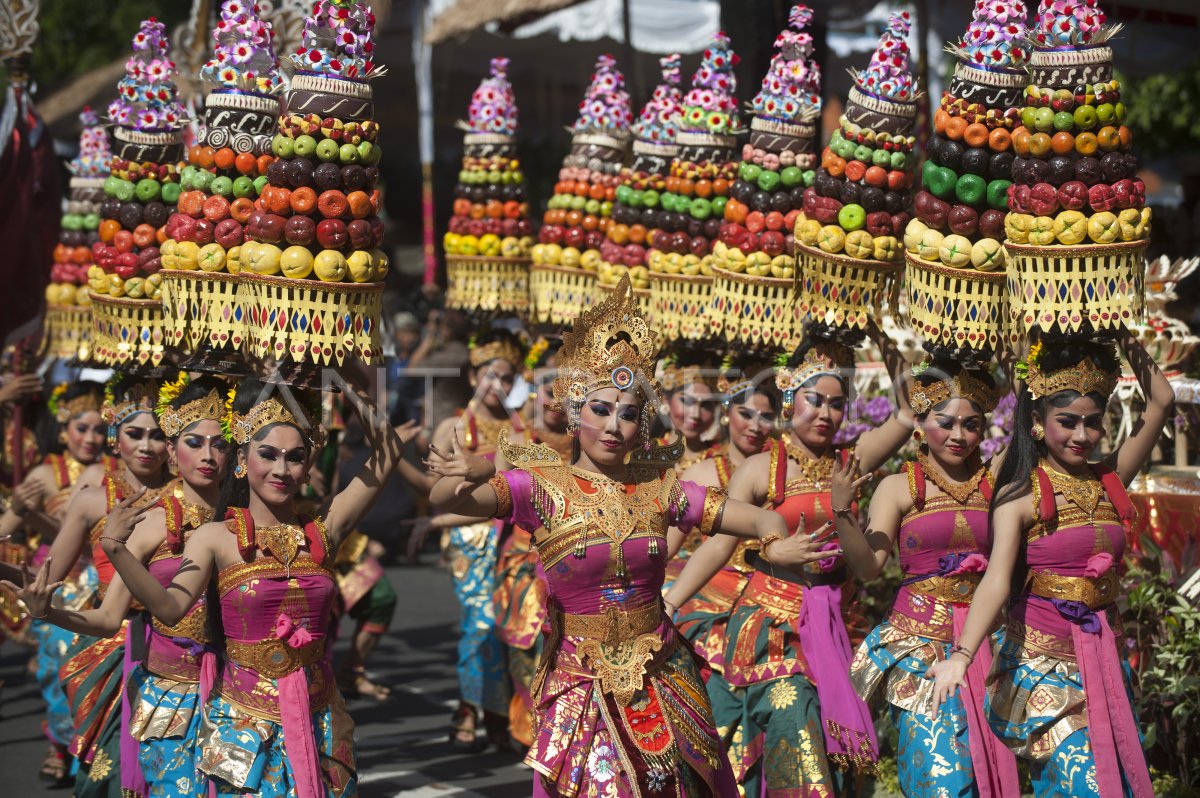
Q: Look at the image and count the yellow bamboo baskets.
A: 12